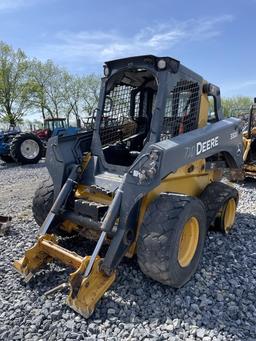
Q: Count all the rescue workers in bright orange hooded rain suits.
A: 0